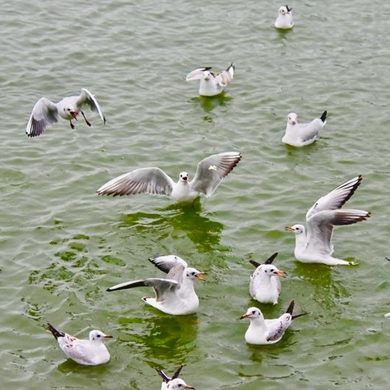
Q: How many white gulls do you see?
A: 11